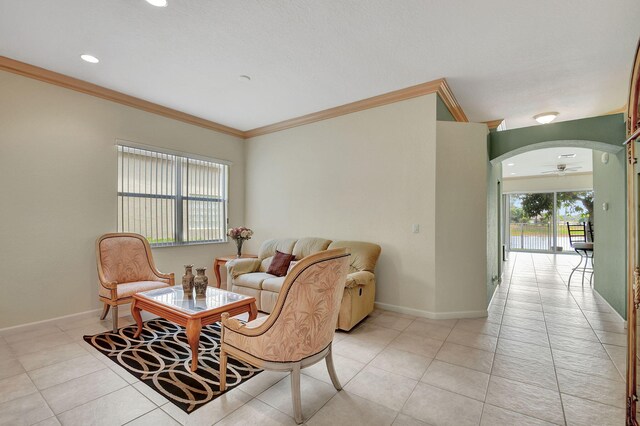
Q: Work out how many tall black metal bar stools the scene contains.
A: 2